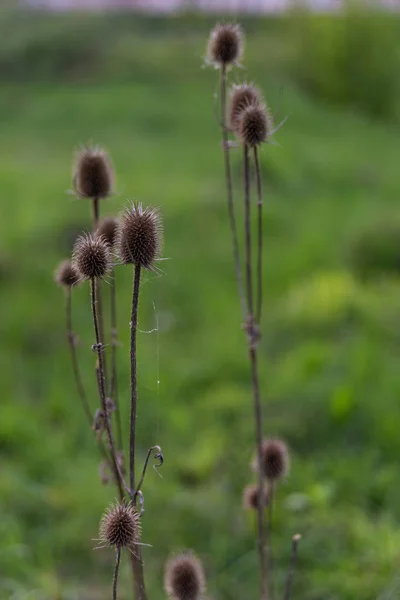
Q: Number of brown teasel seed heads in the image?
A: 12